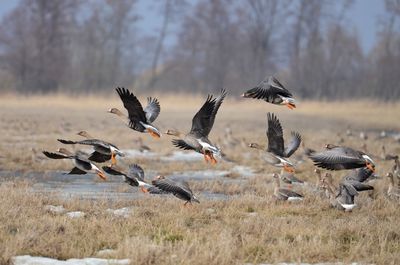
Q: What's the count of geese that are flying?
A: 9